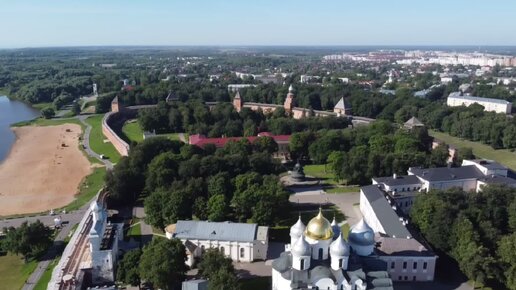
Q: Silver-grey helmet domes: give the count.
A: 5